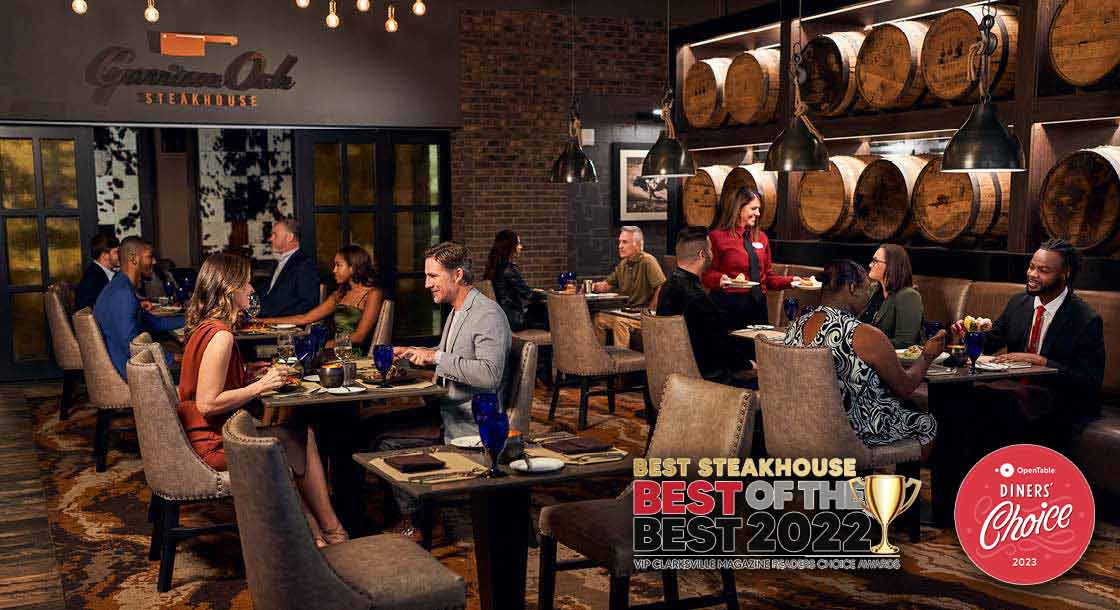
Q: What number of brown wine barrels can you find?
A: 12